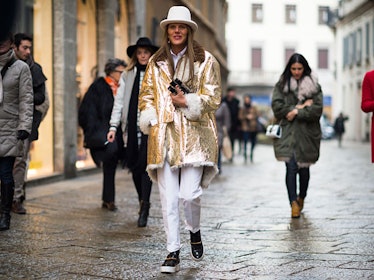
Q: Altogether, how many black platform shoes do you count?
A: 2